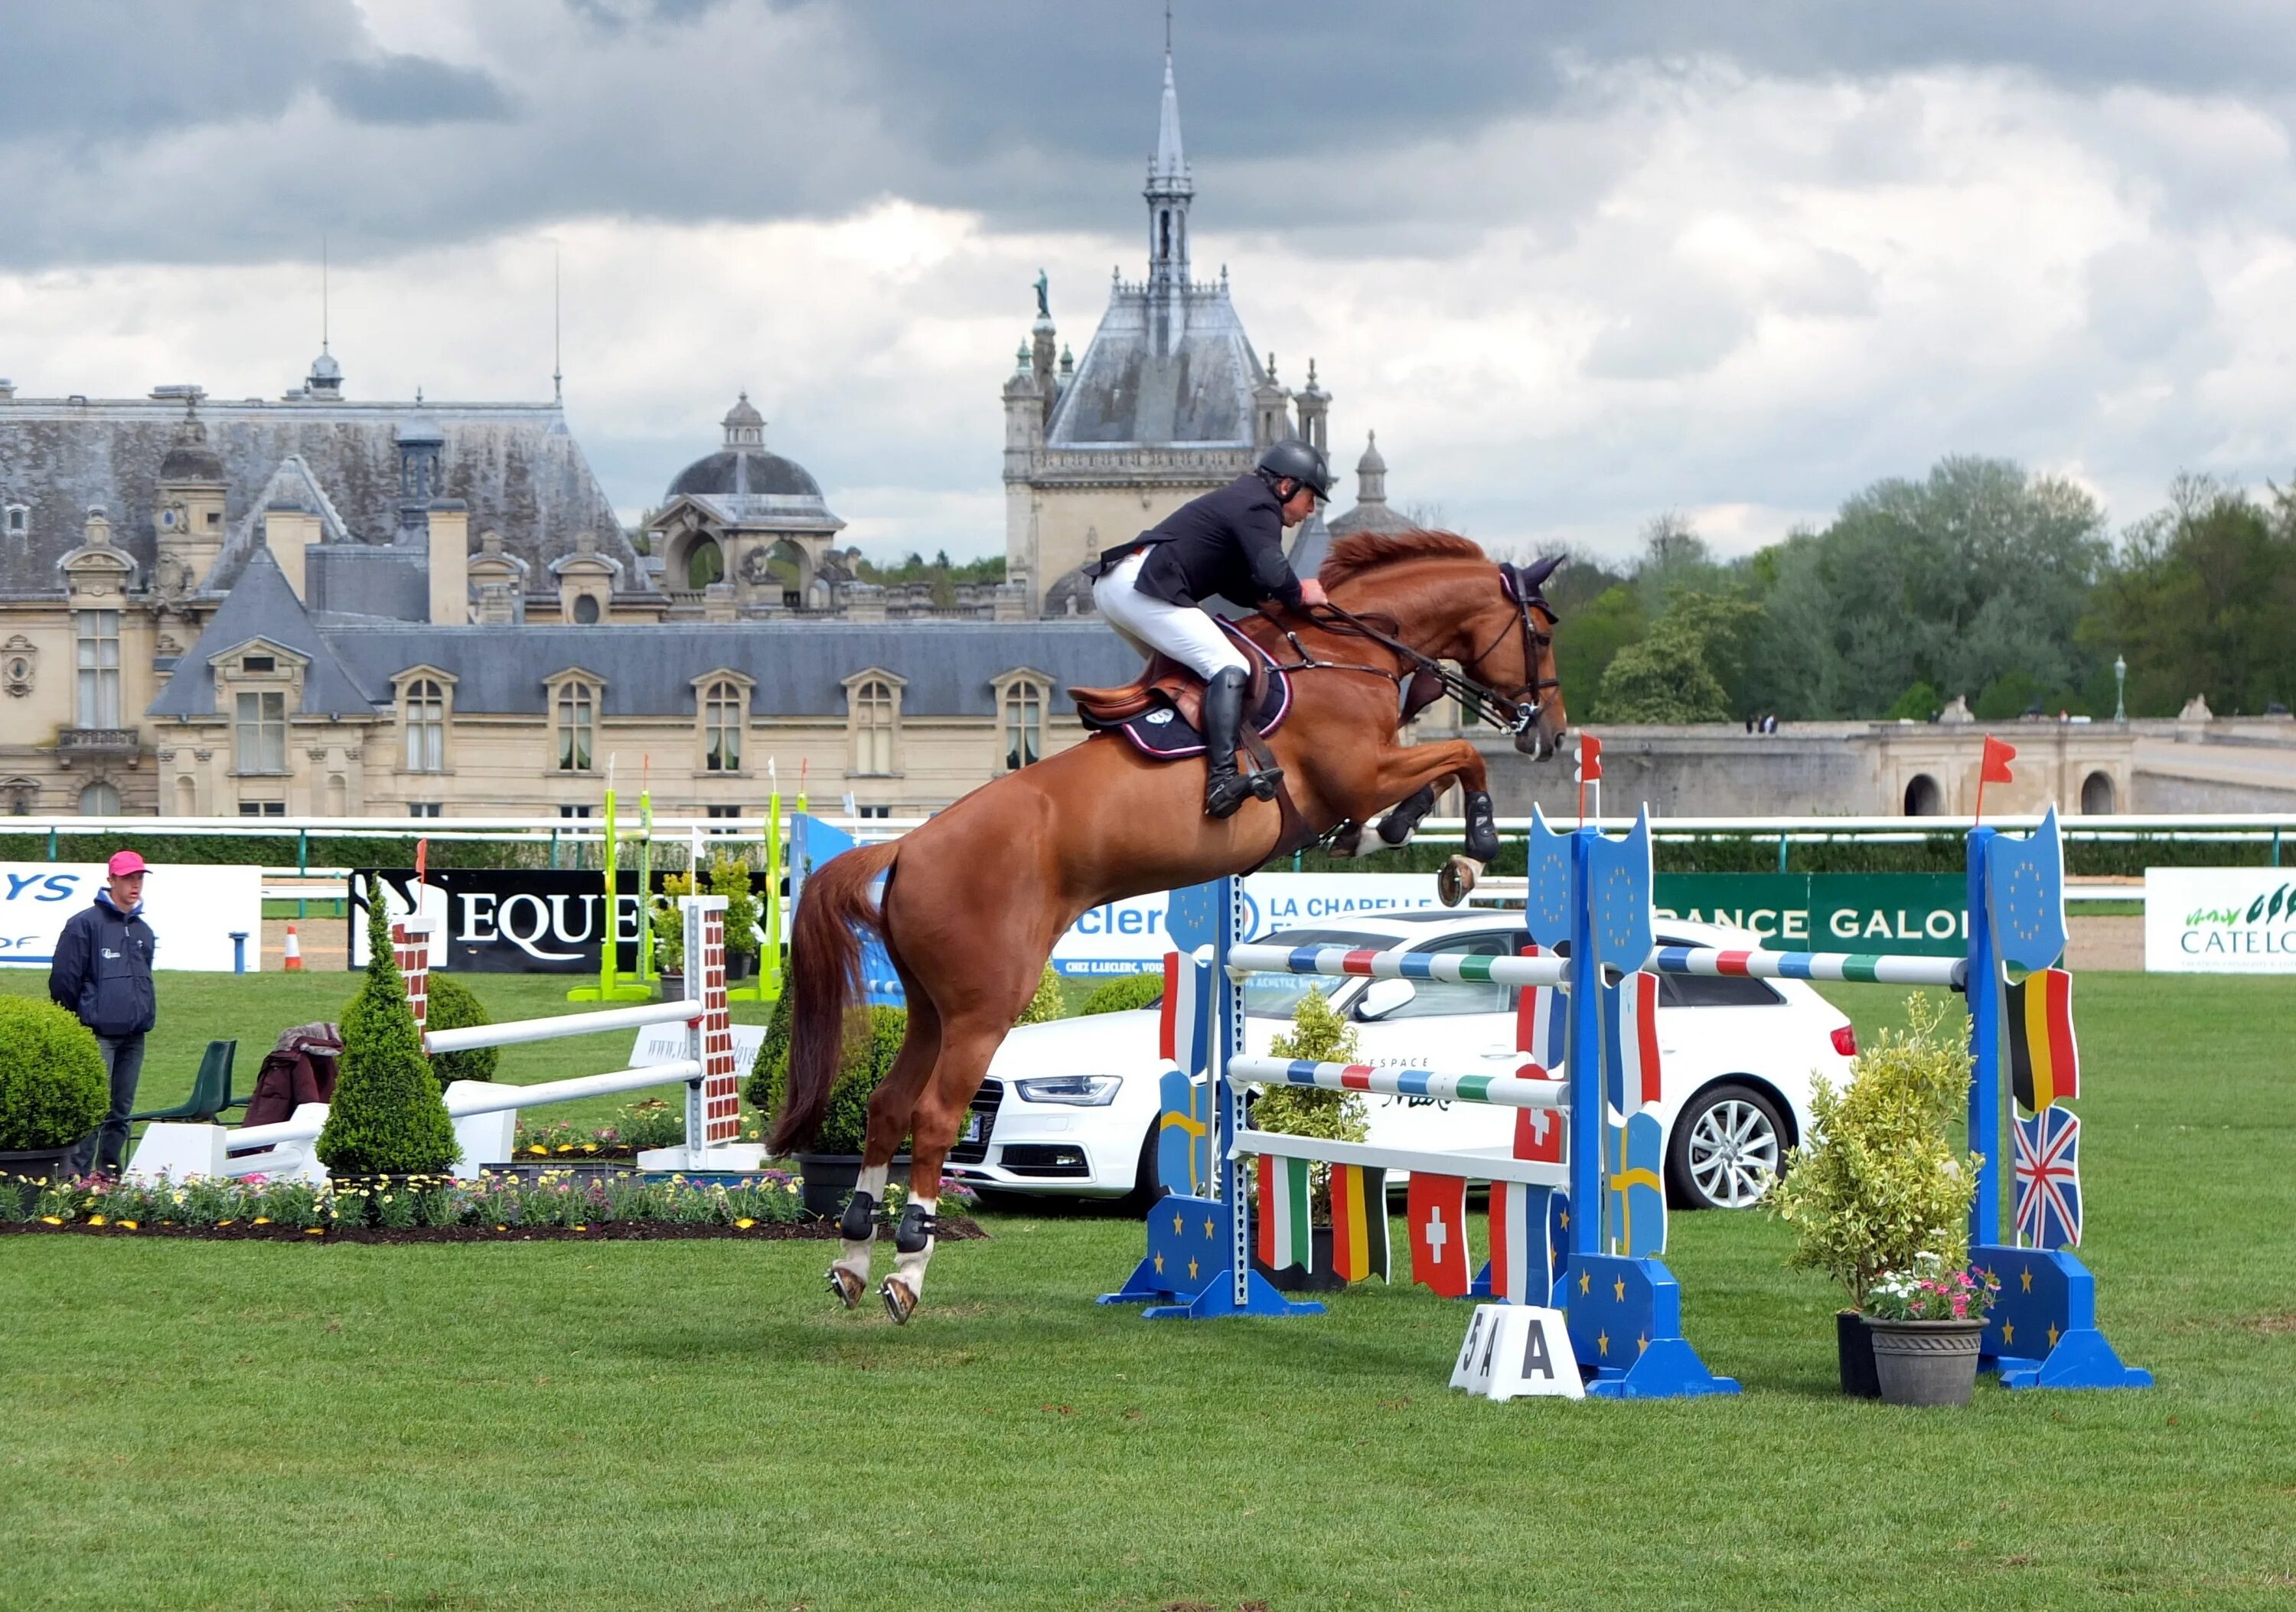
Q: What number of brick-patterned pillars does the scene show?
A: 2